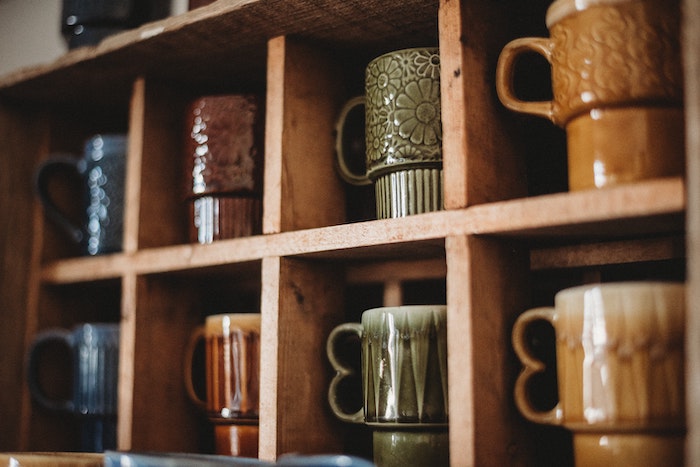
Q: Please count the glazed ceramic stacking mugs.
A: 8